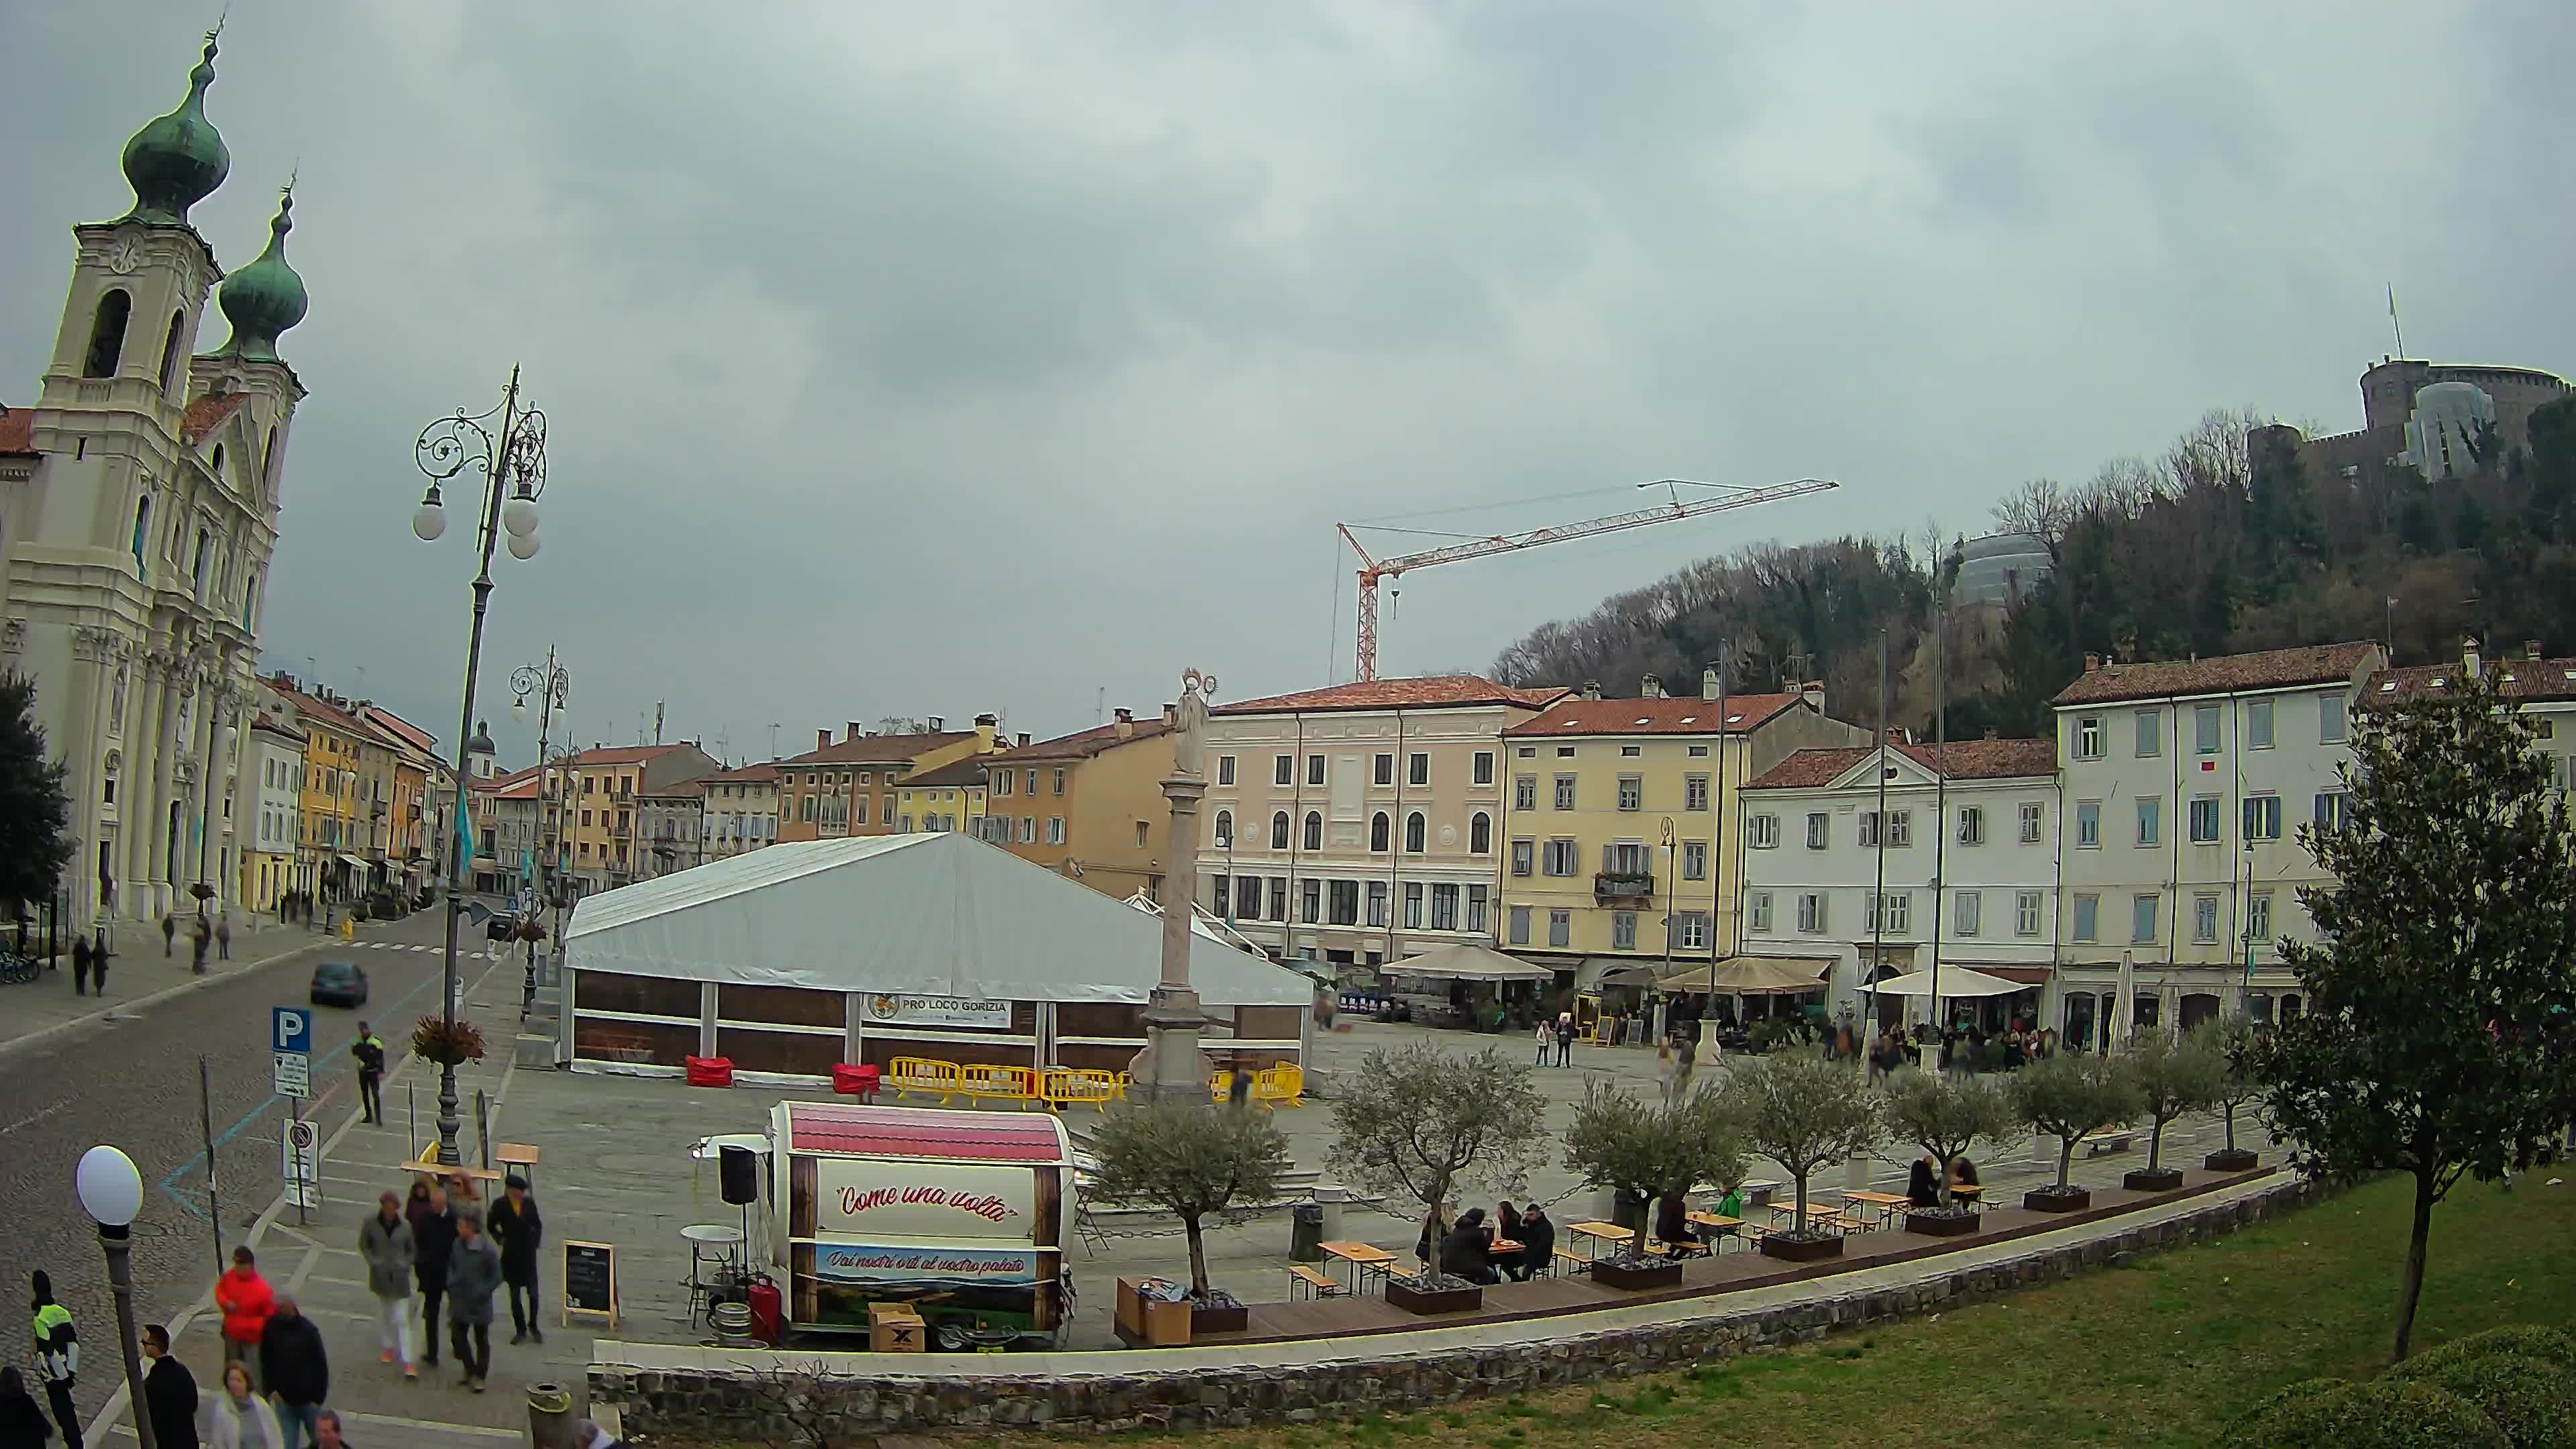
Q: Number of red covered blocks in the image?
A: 2